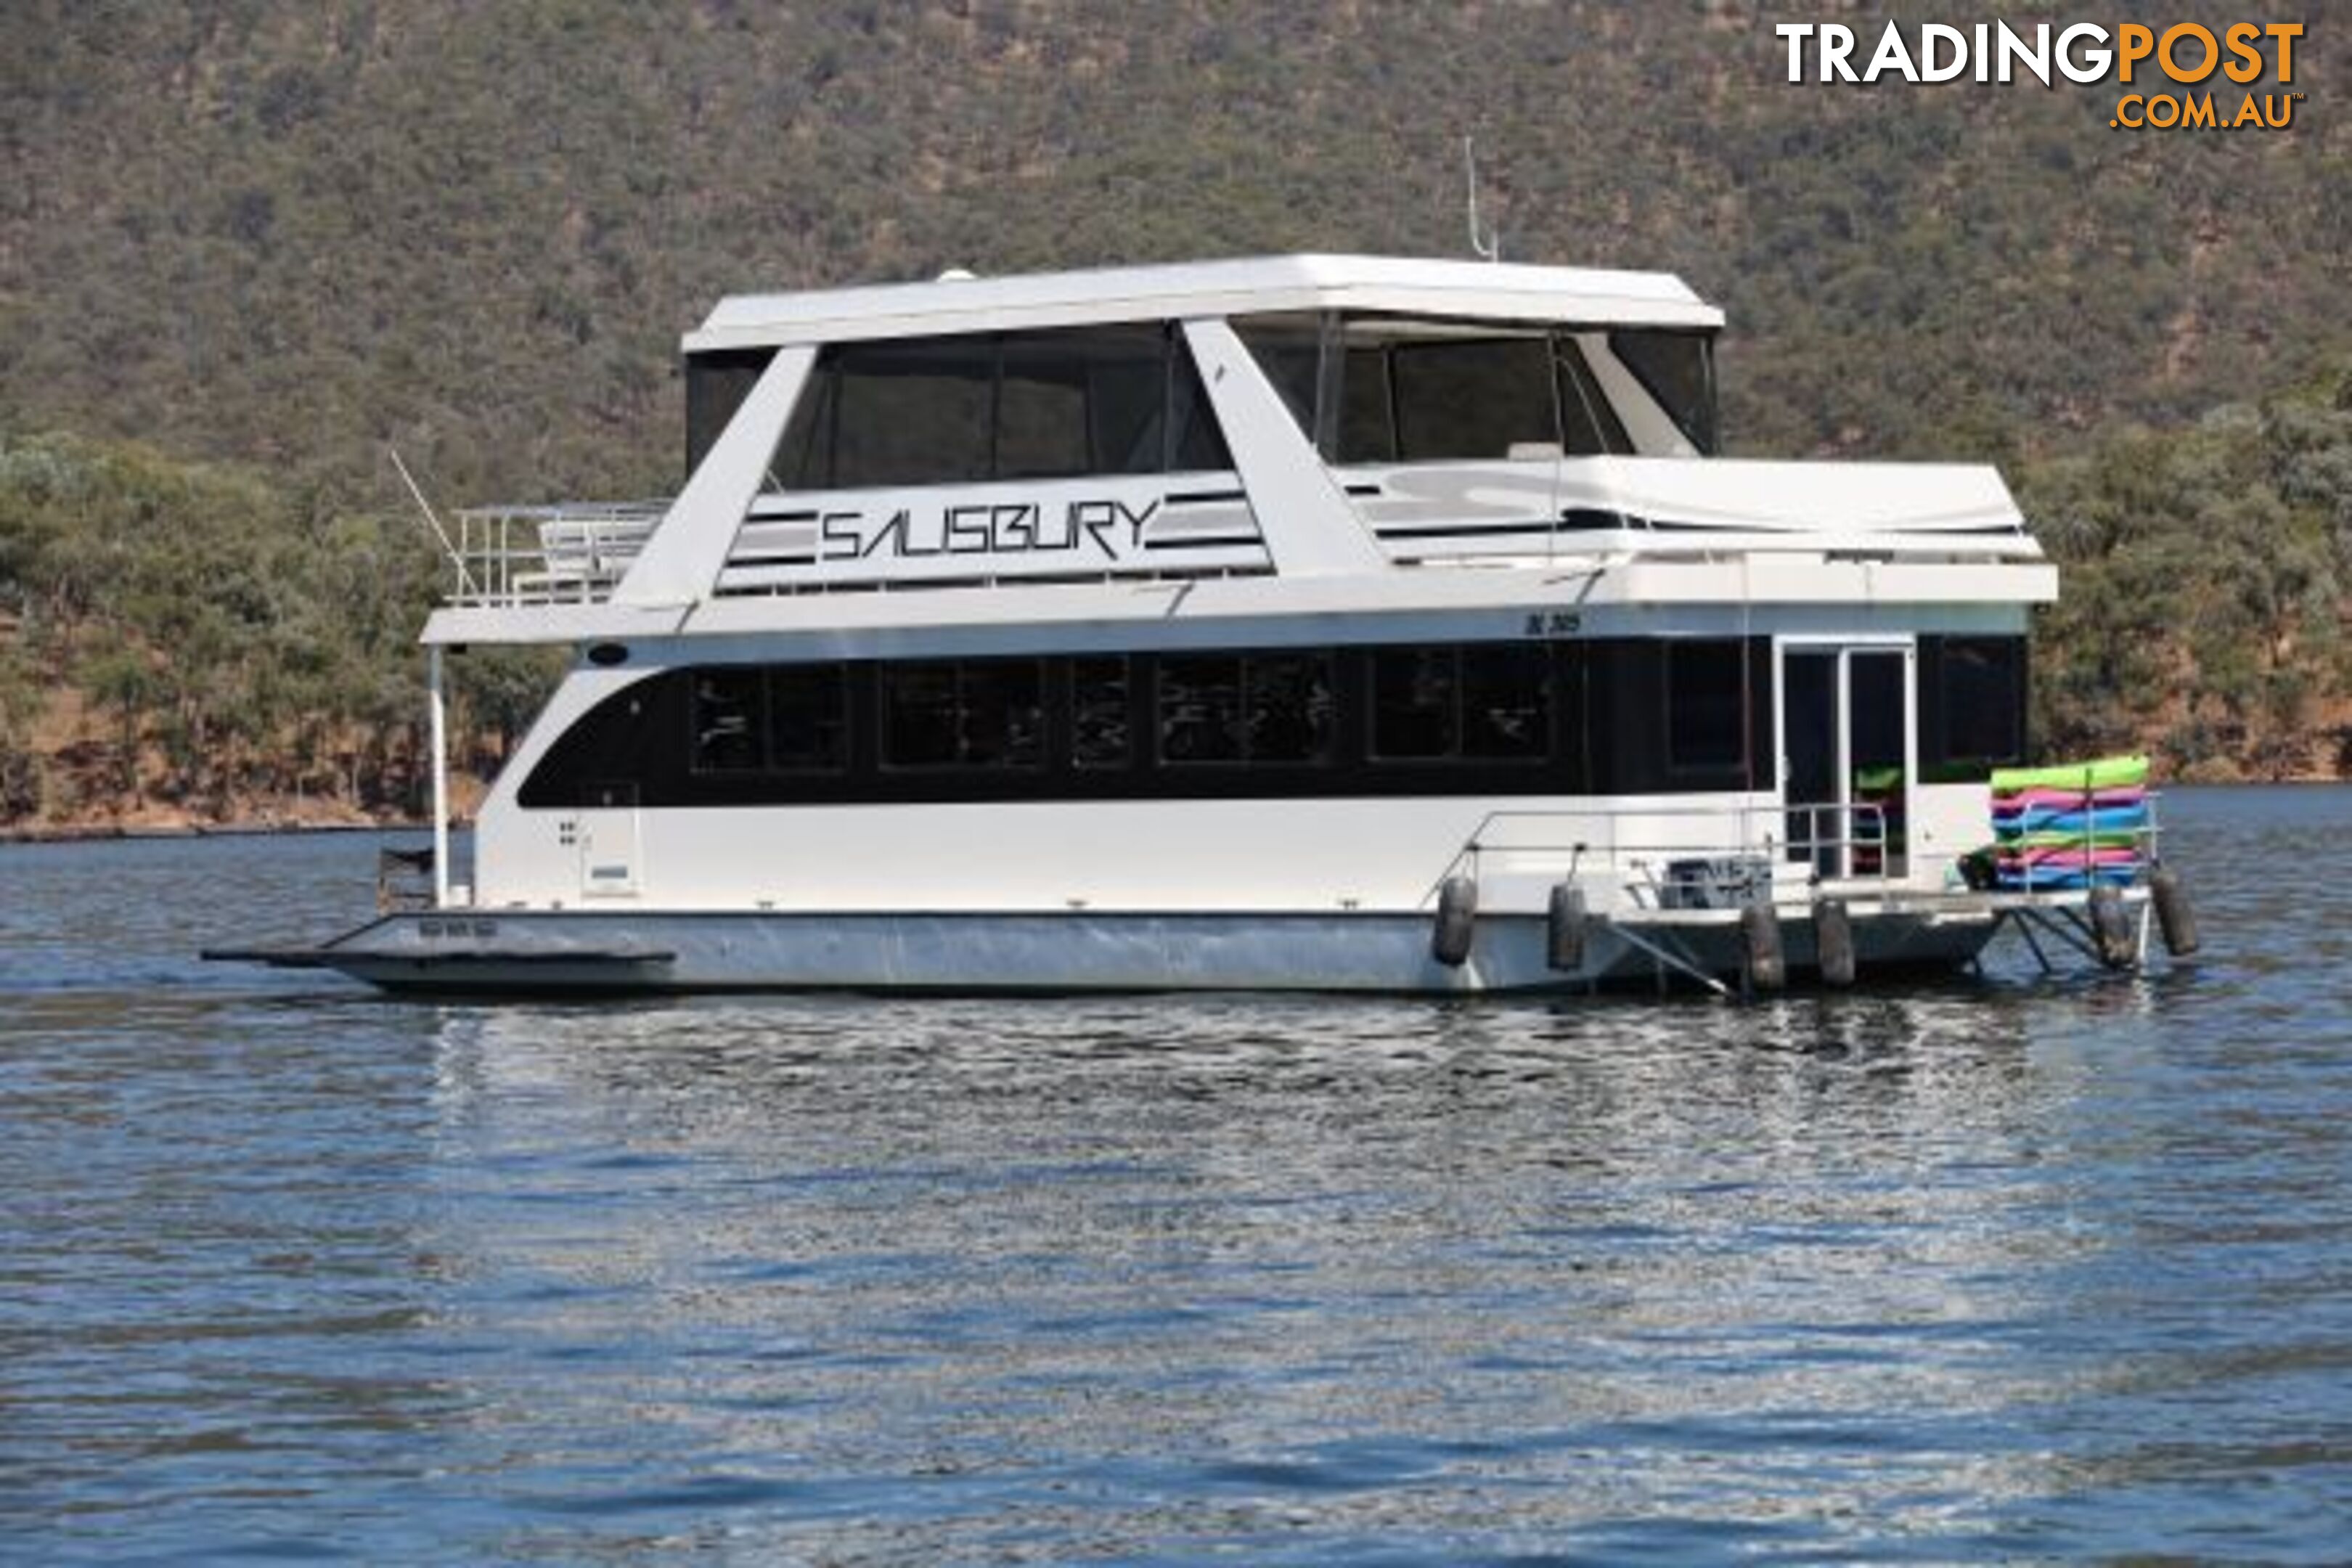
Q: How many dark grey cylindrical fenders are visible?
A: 6